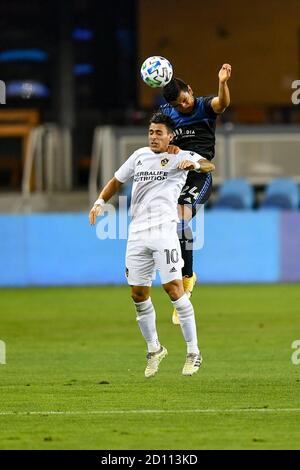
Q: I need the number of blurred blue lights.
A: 4